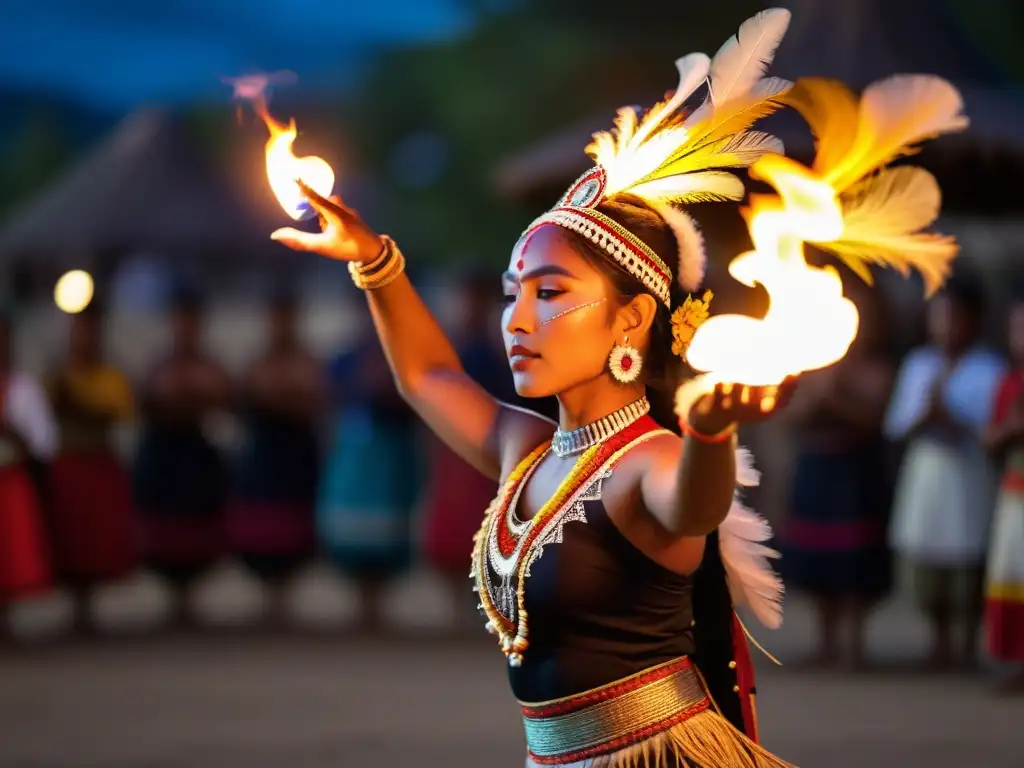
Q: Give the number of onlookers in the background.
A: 9